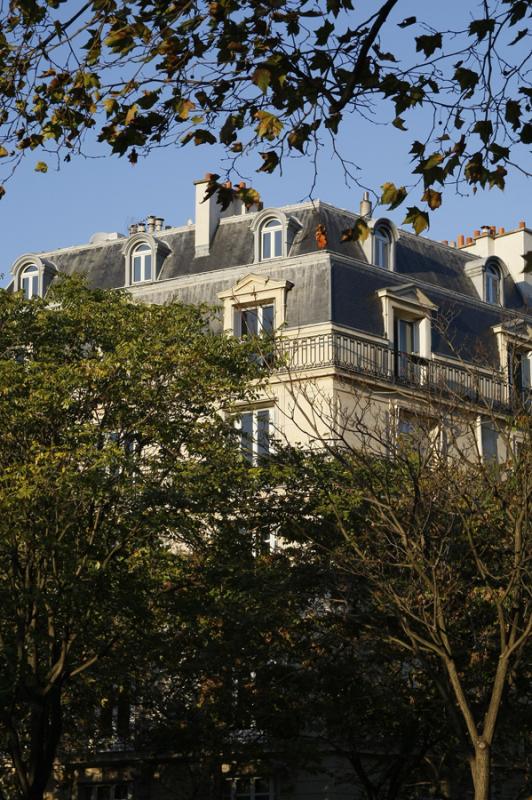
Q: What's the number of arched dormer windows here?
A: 5